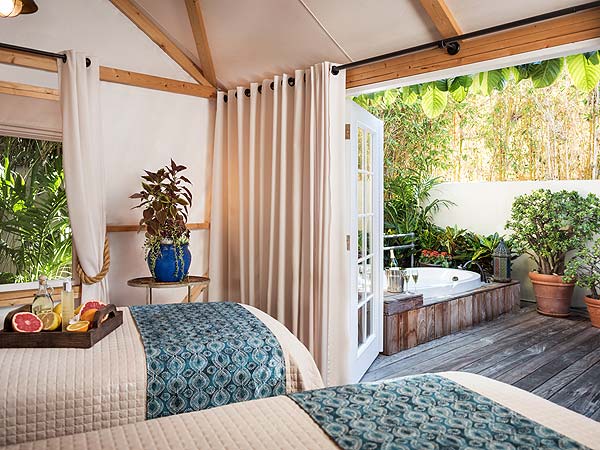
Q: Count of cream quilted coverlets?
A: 2